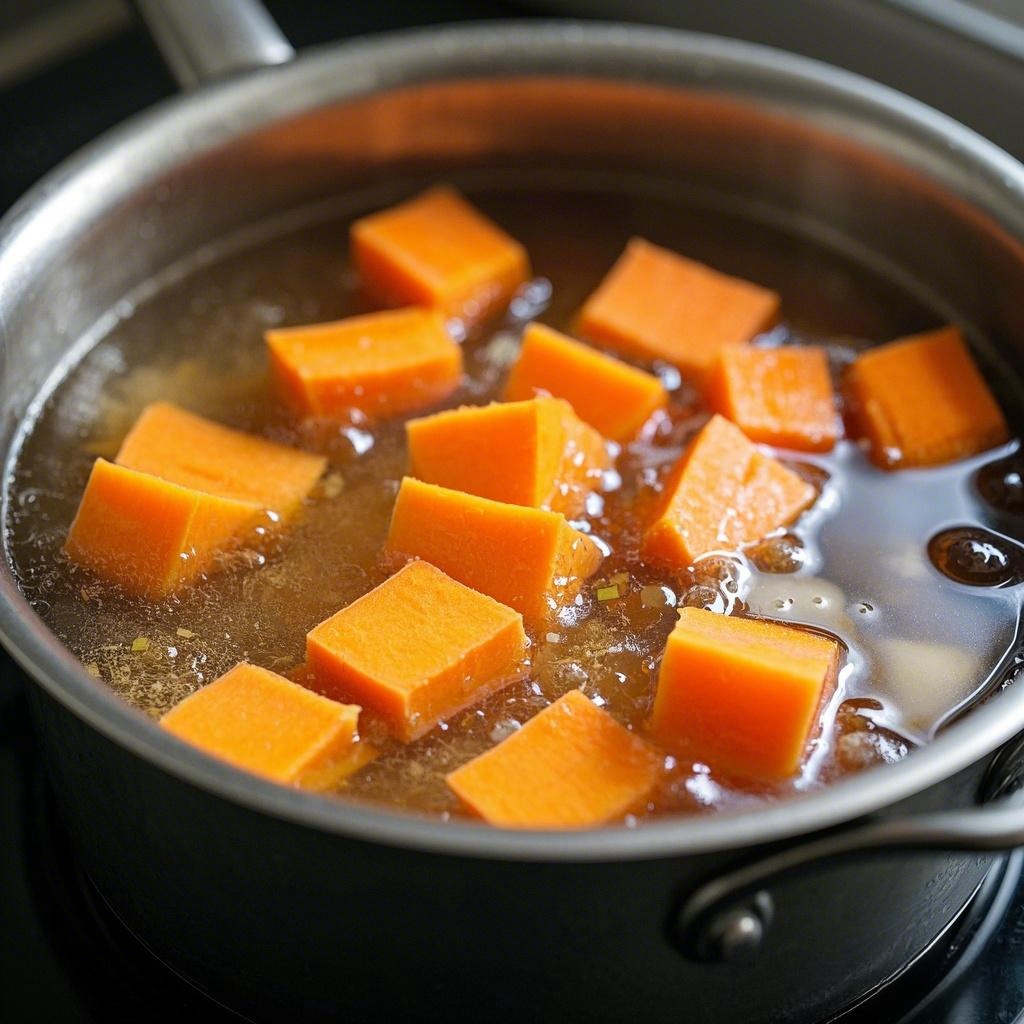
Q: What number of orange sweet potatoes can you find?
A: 15